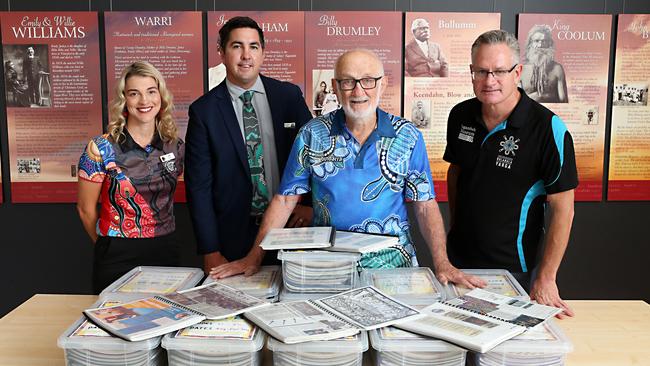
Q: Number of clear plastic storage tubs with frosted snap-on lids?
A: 11